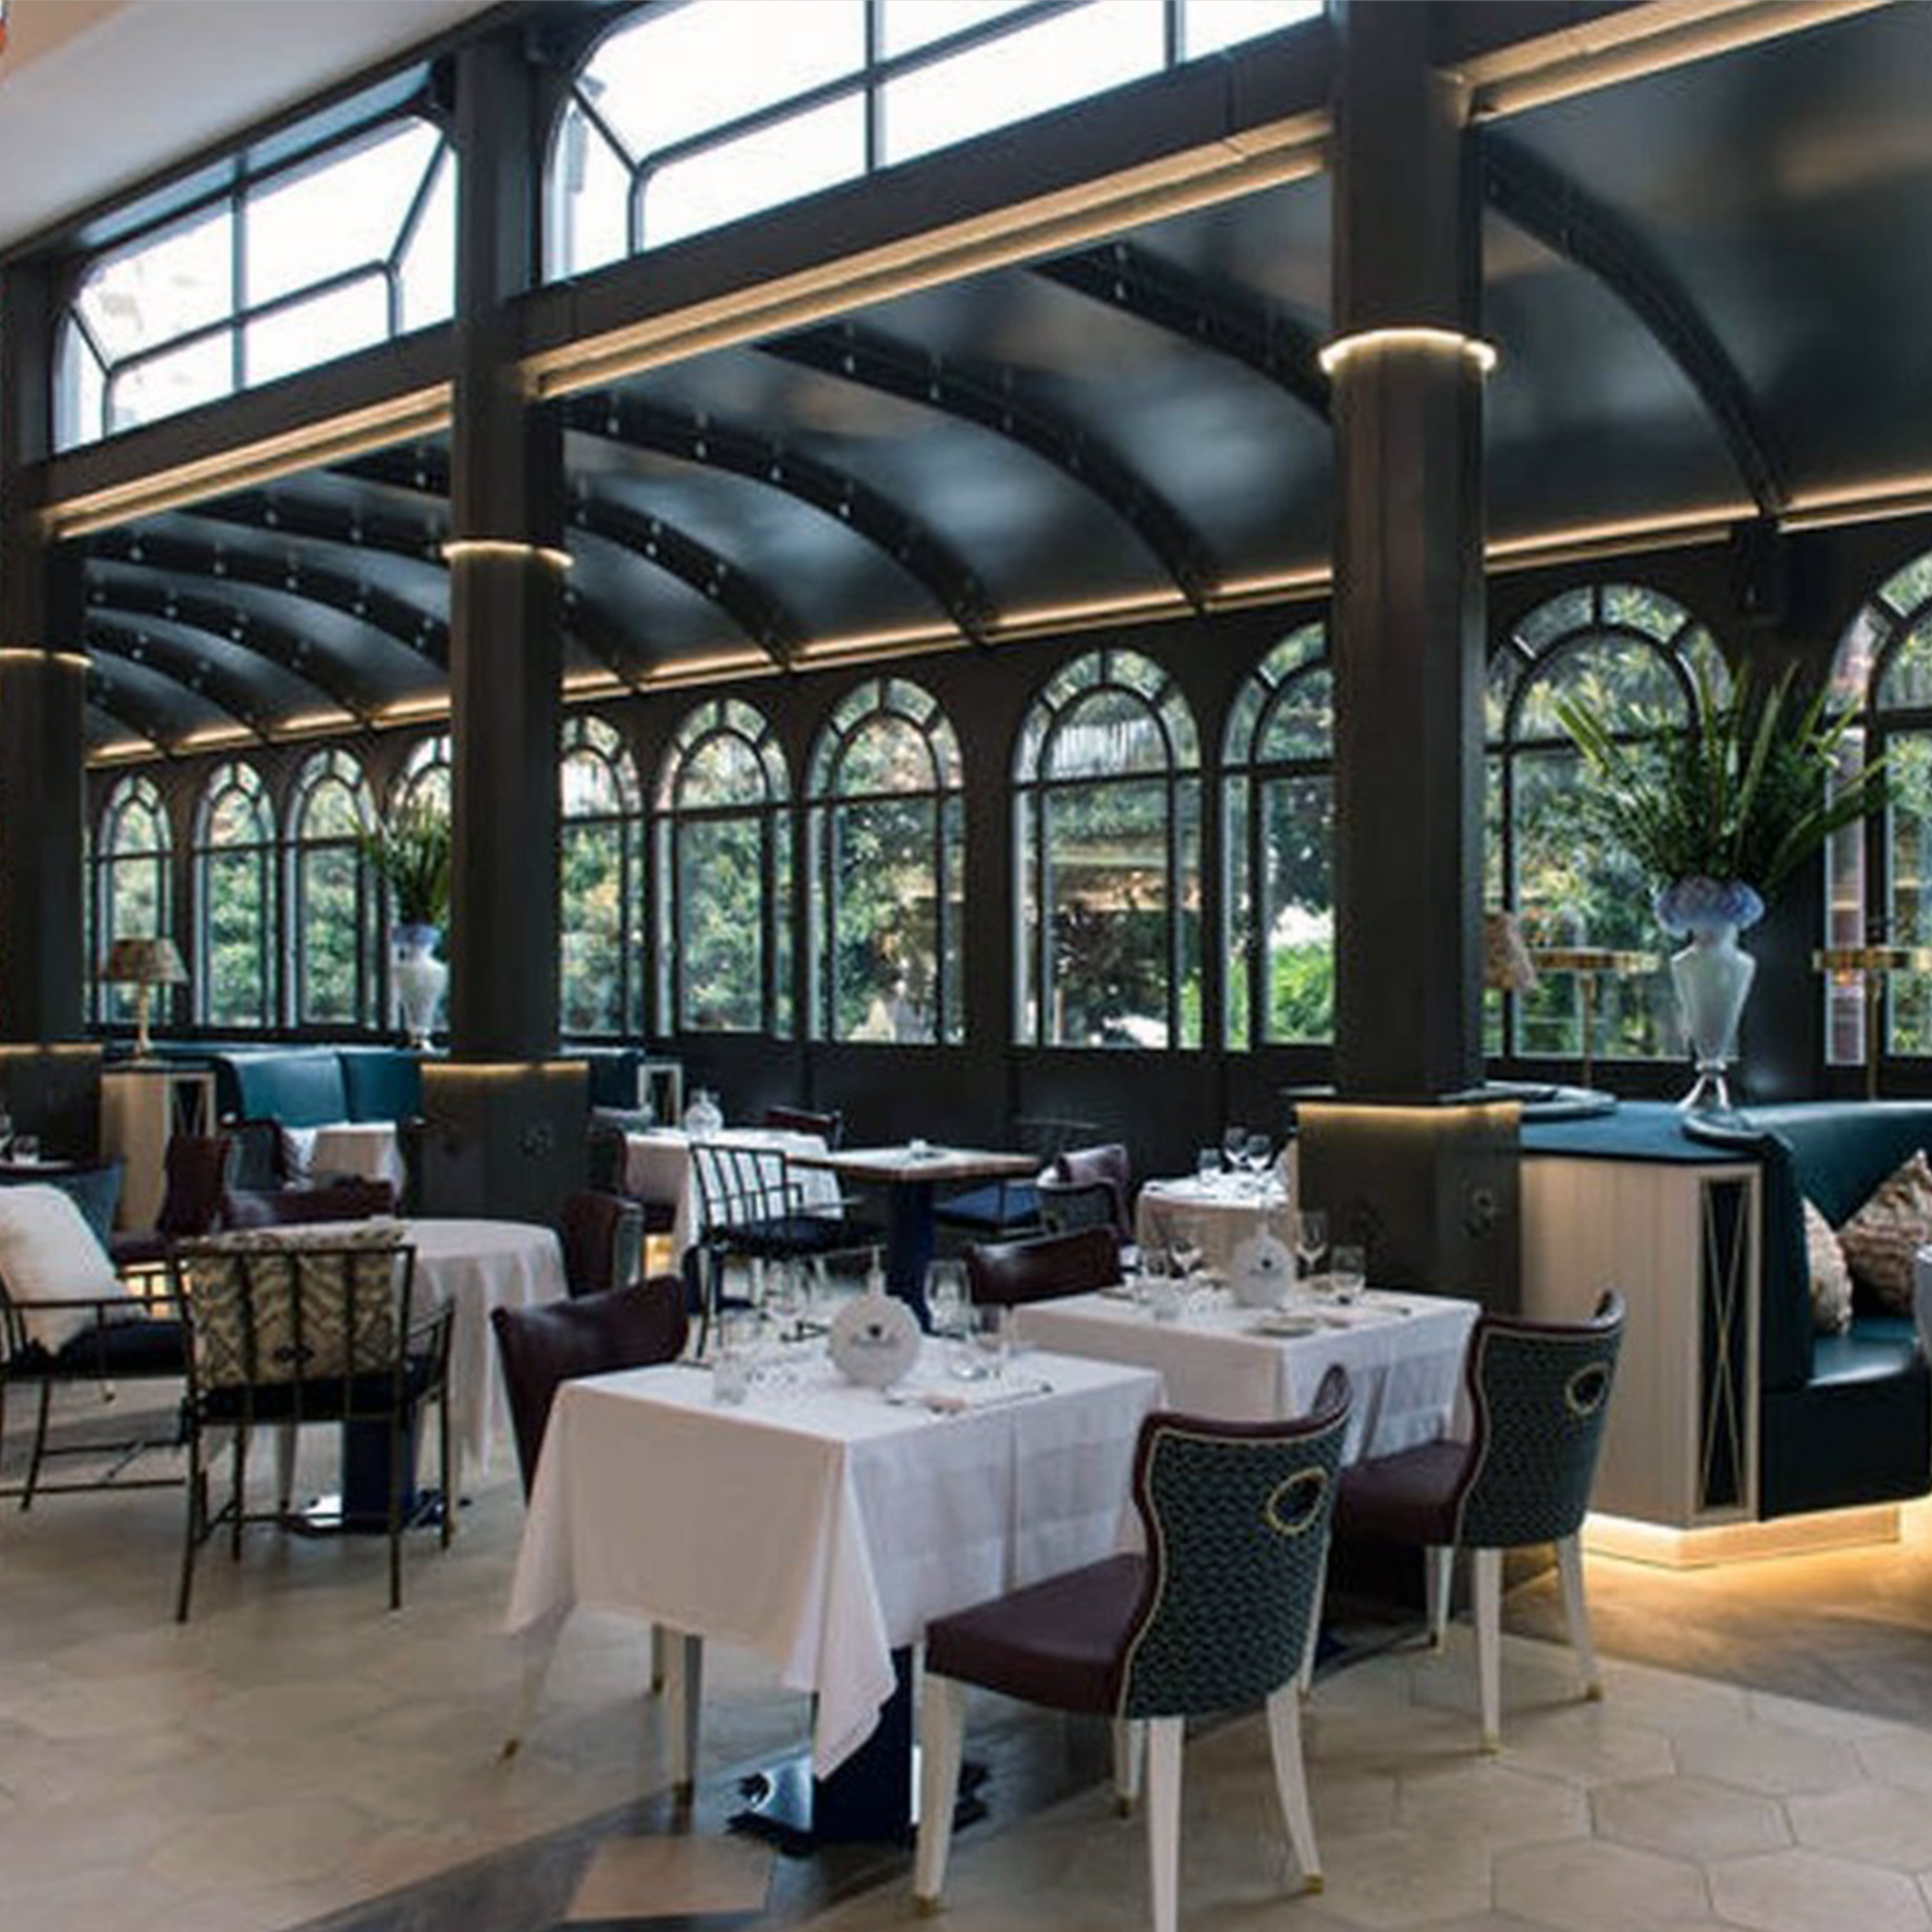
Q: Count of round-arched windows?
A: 11